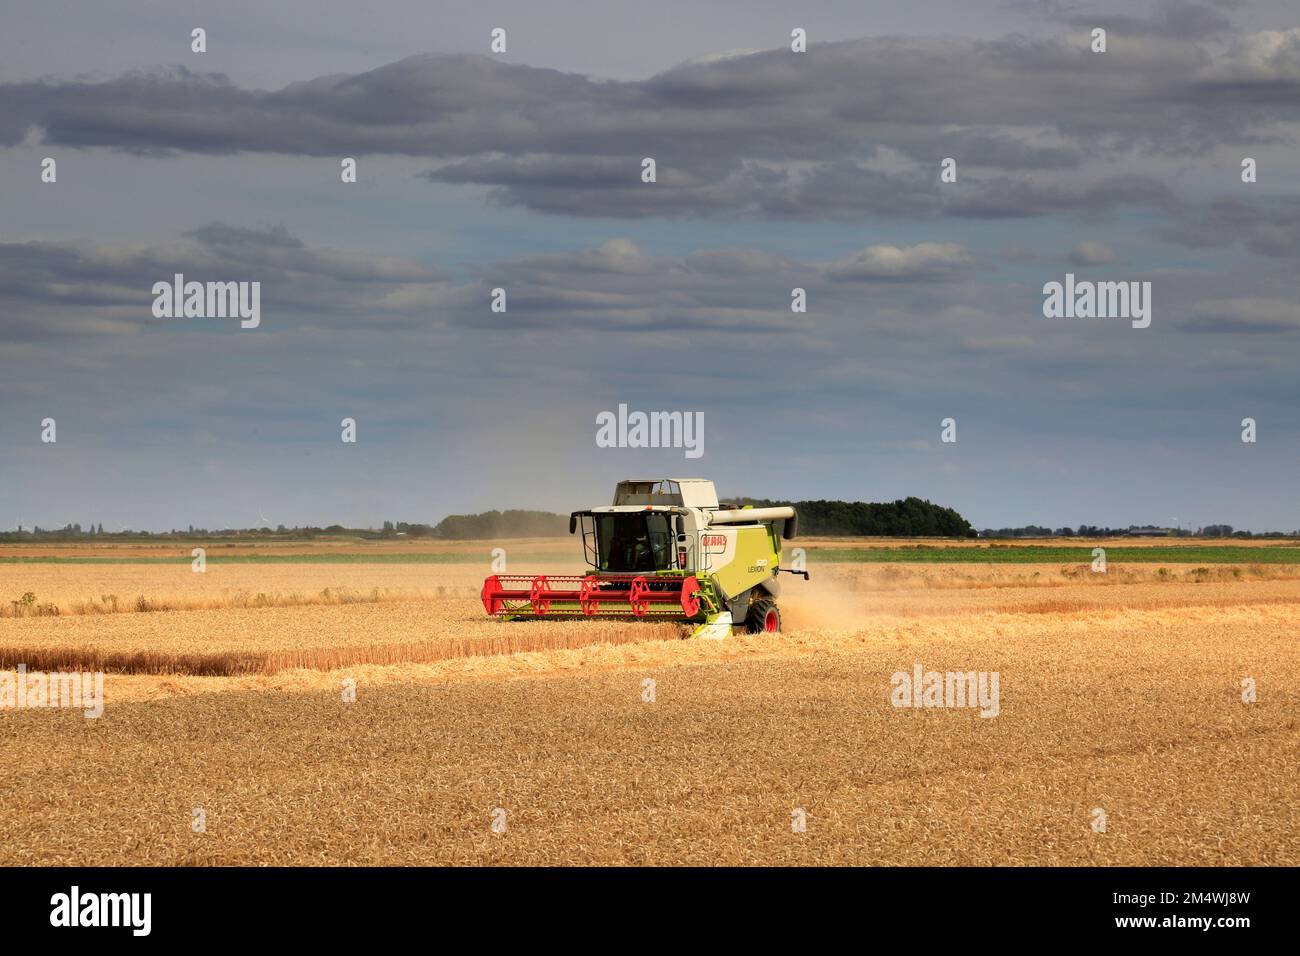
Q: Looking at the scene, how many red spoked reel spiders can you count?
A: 3